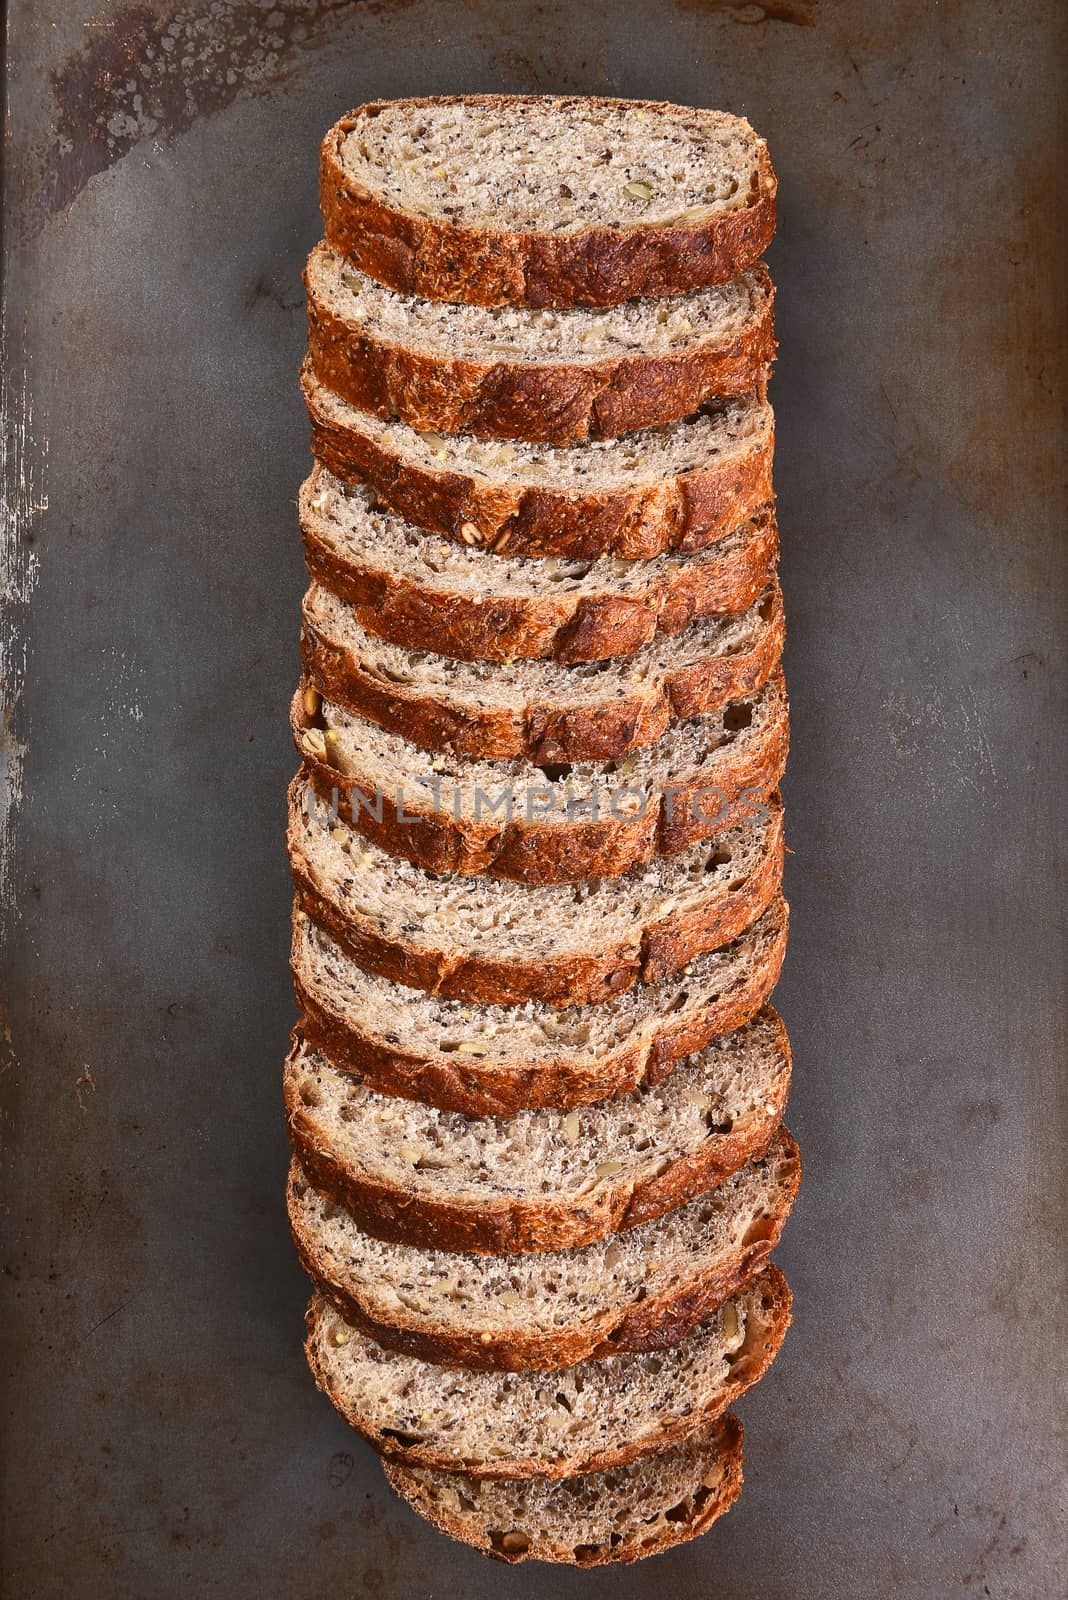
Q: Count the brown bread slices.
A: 12